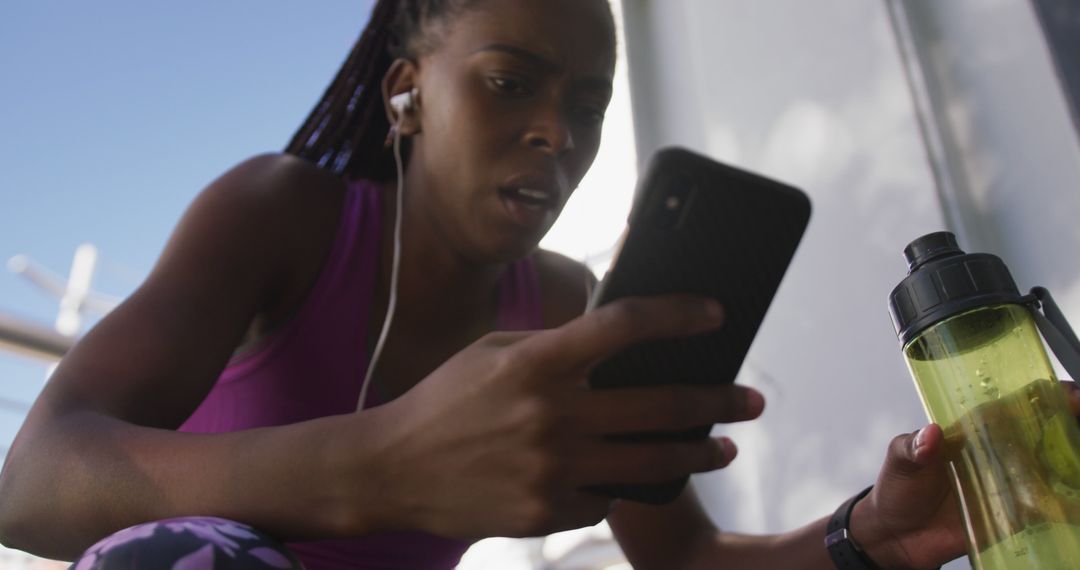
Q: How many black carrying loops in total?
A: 1